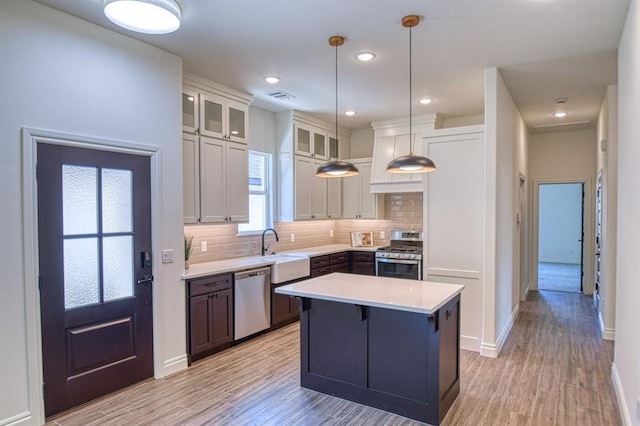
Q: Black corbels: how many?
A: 3